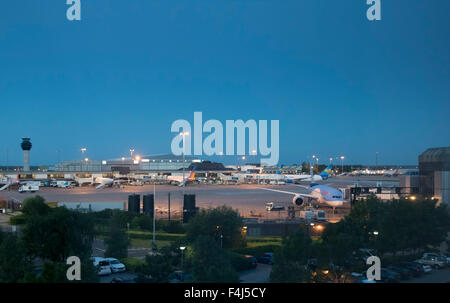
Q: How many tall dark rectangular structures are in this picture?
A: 3